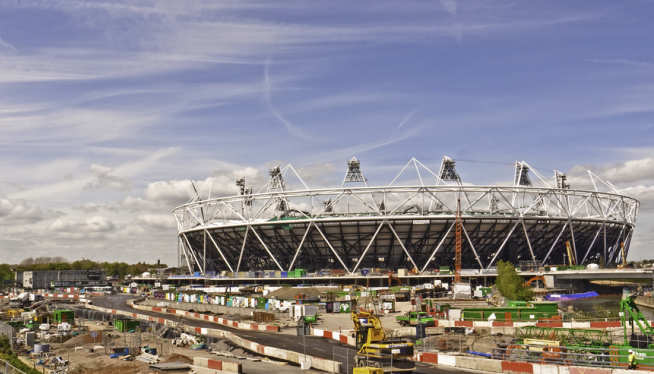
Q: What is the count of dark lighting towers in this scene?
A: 6